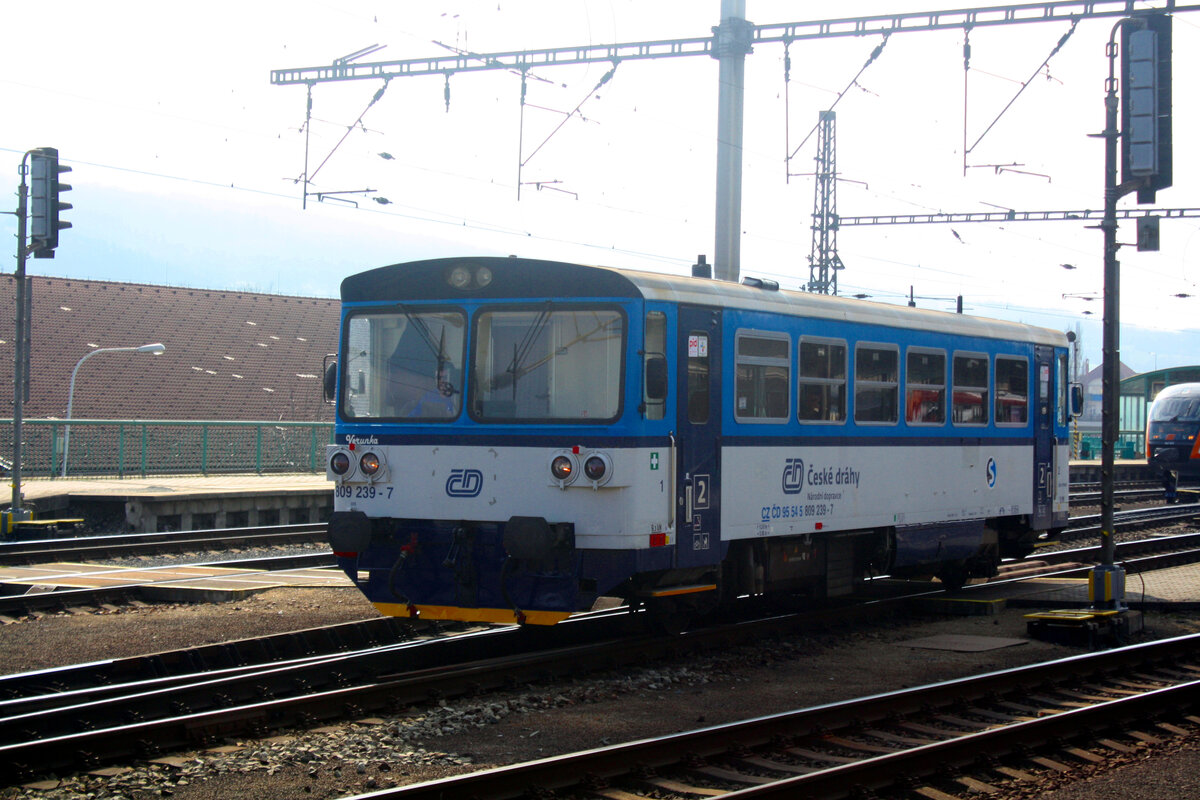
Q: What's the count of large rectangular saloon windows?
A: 6